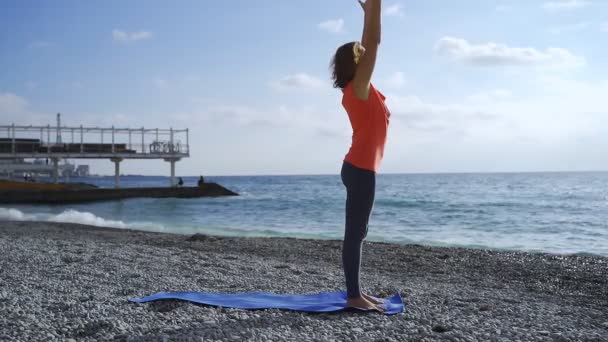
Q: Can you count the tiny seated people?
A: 2